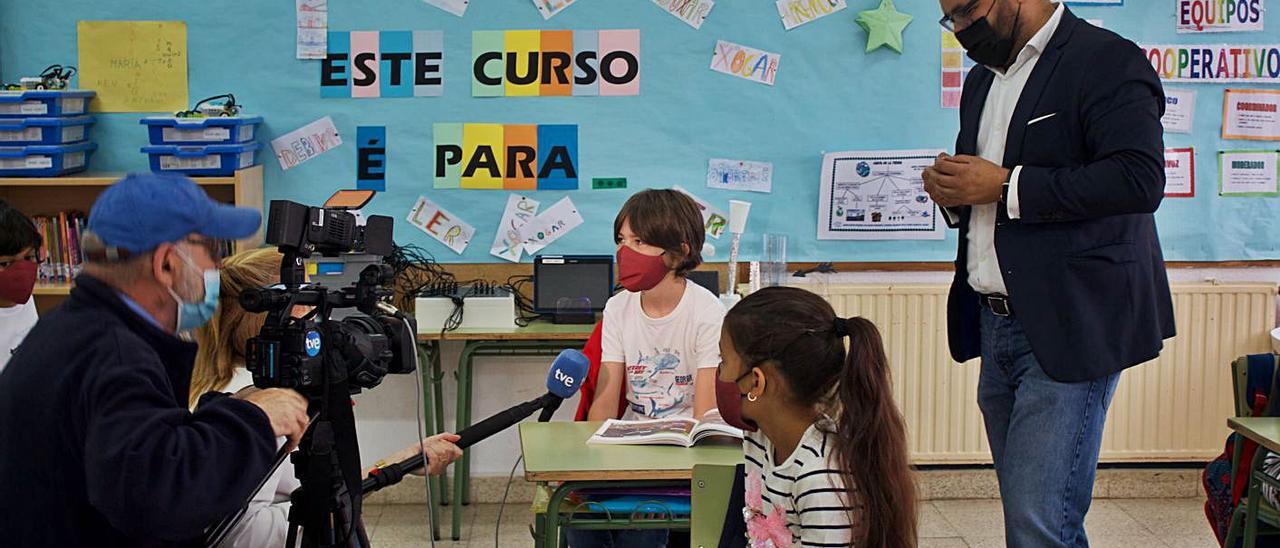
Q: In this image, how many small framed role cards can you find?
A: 4